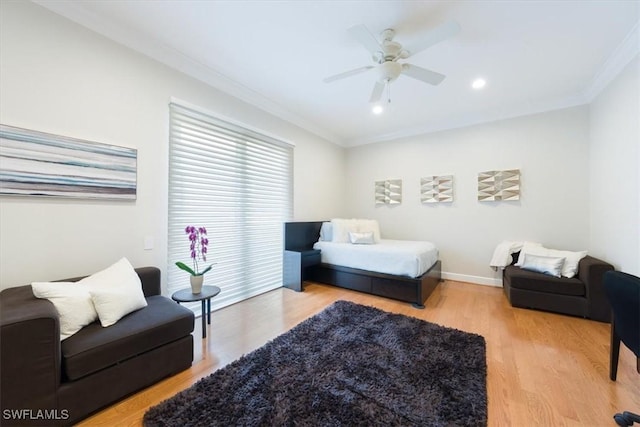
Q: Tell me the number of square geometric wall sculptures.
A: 3